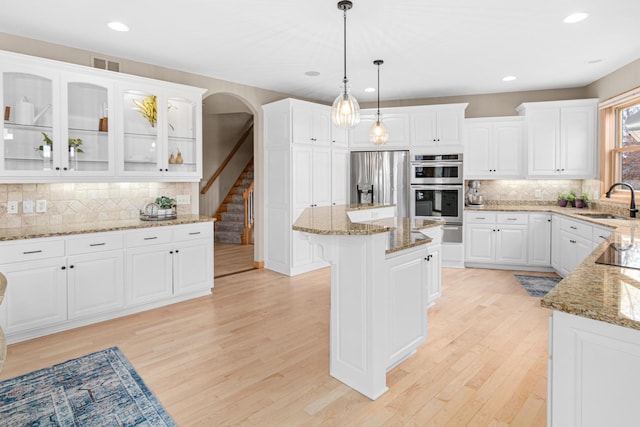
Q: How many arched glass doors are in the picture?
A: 4